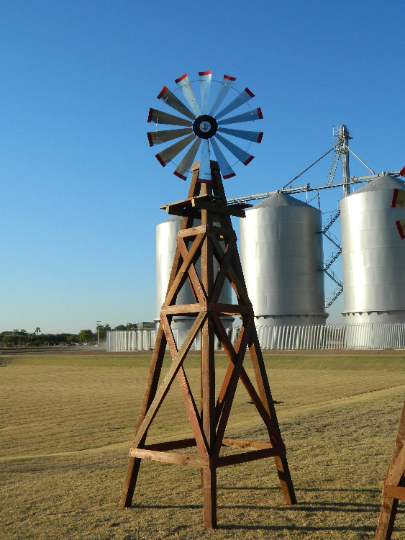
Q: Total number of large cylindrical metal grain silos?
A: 3